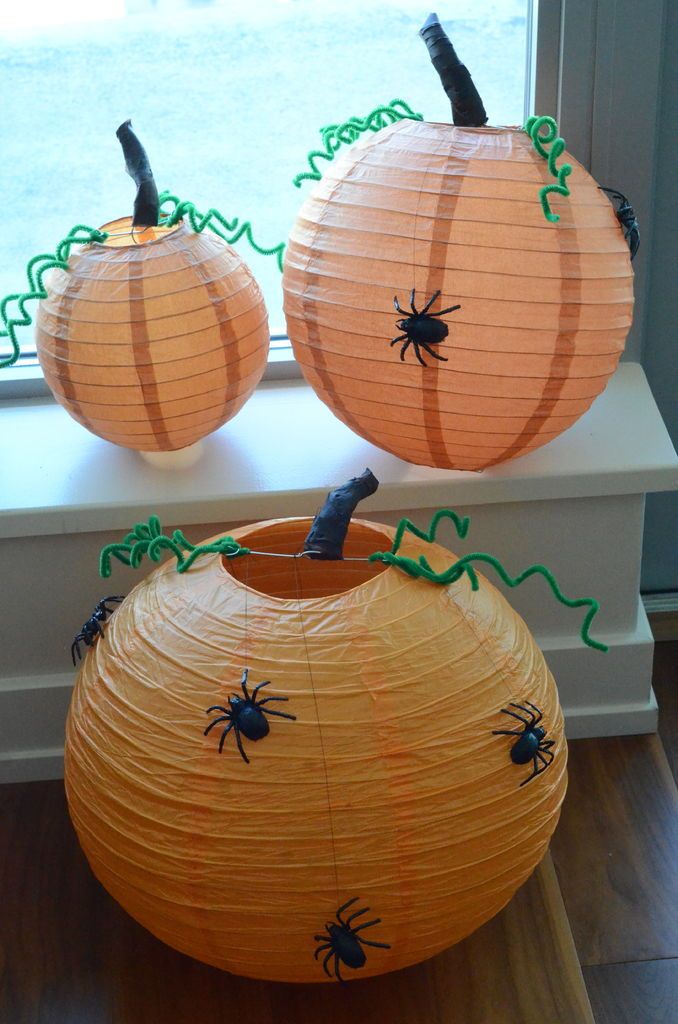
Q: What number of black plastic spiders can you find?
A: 6